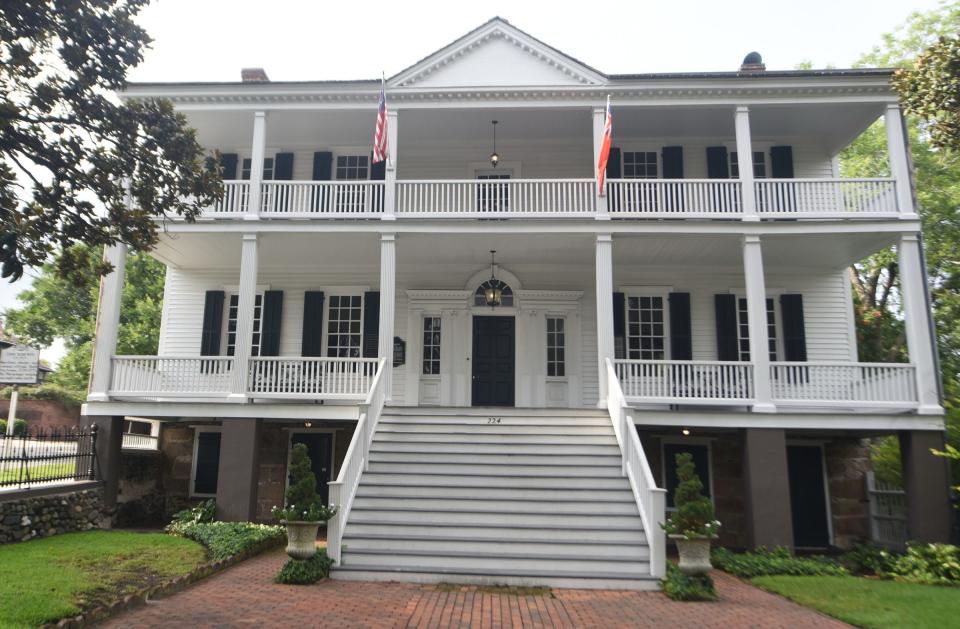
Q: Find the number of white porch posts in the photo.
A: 12